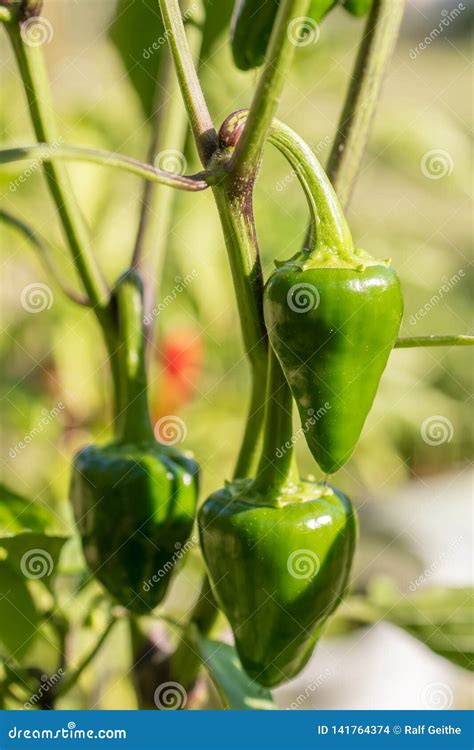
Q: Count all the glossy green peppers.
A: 3